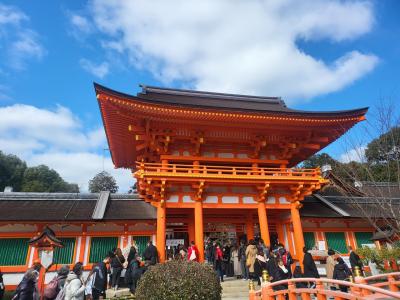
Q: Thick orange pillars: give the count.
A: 4